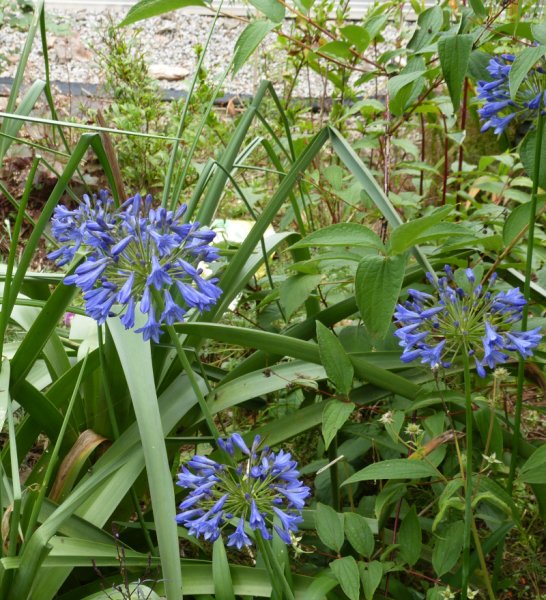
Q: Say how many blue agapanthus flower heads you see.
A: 4